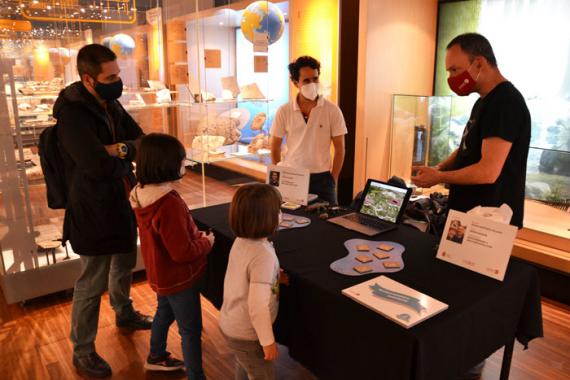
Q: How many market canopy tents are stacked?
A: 0